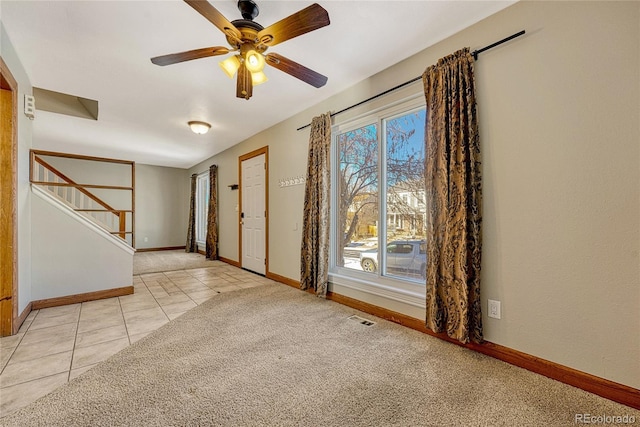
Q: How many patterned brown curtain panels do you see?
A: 4